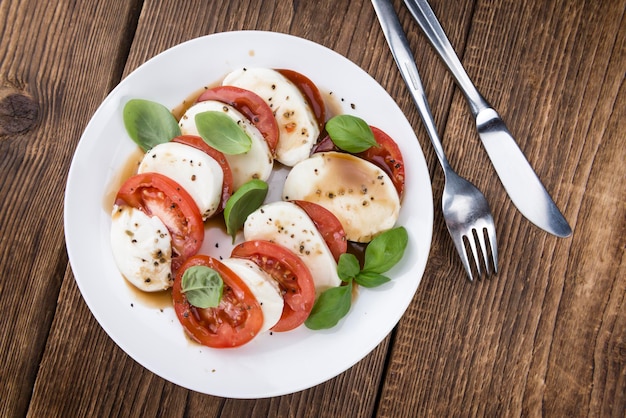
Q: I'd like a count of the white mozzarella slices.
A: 7